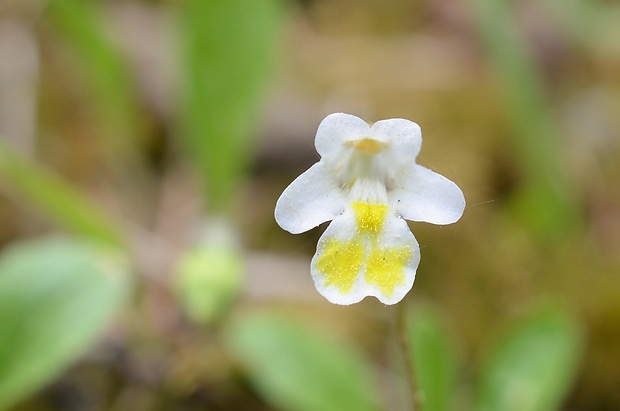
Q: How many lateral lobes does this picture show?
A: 2